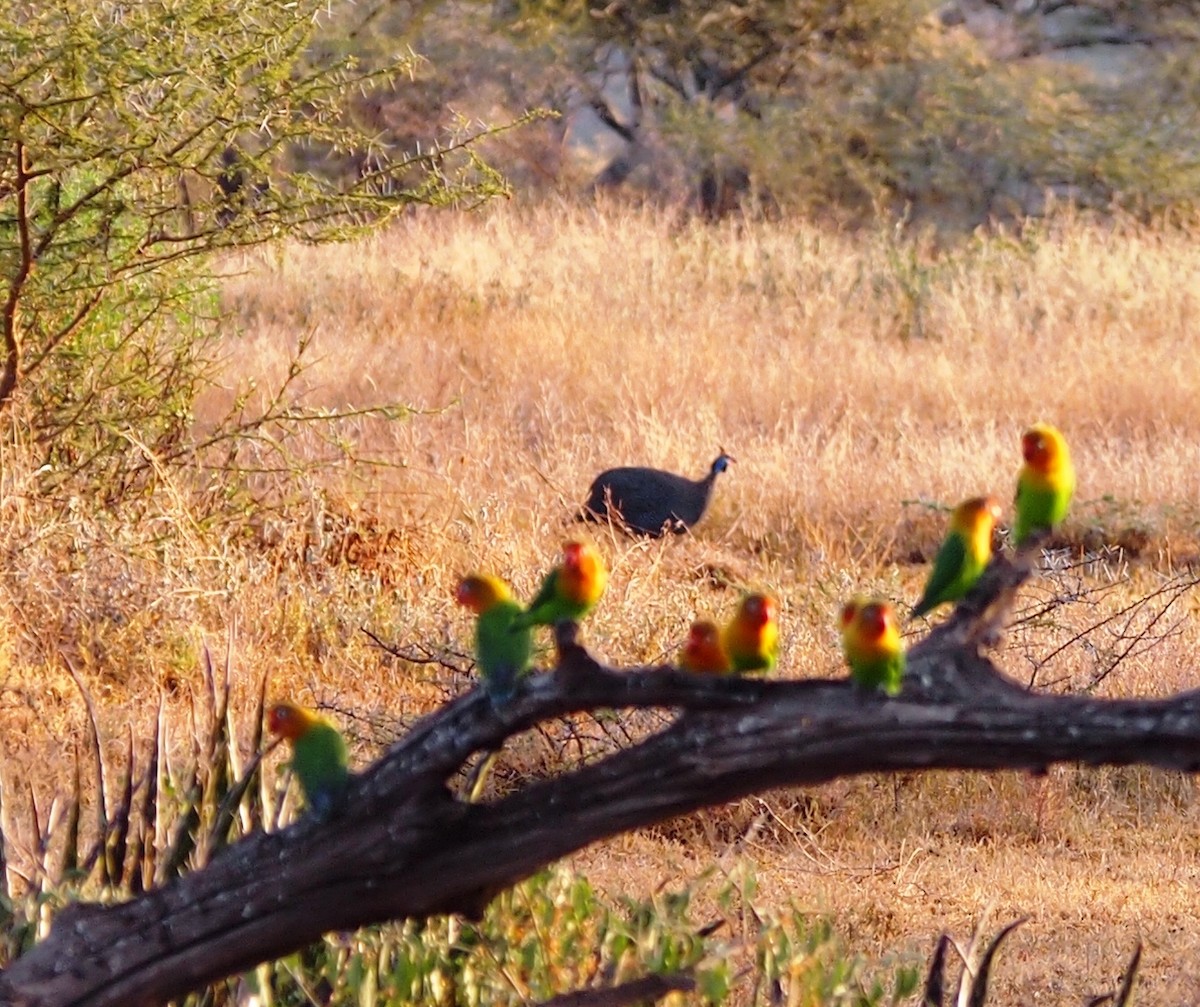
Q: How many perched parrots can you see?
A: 9